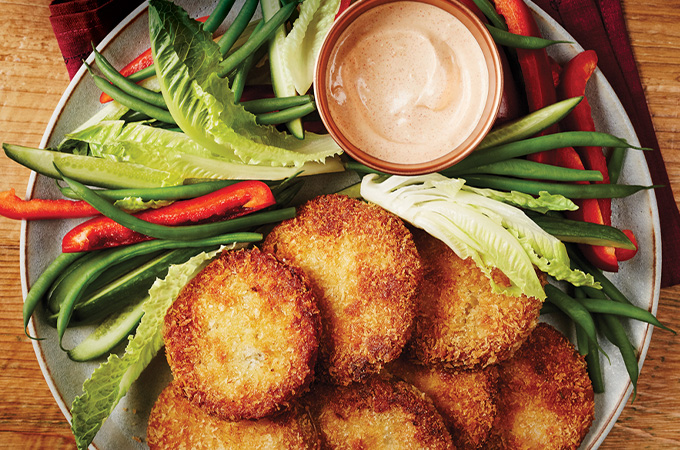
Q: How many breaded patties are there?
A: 7